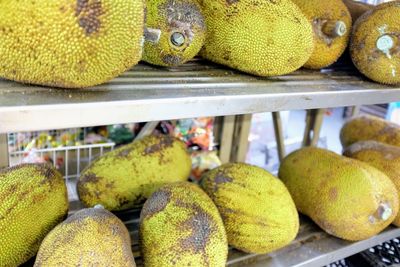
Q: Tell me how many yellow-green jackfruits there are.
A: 13